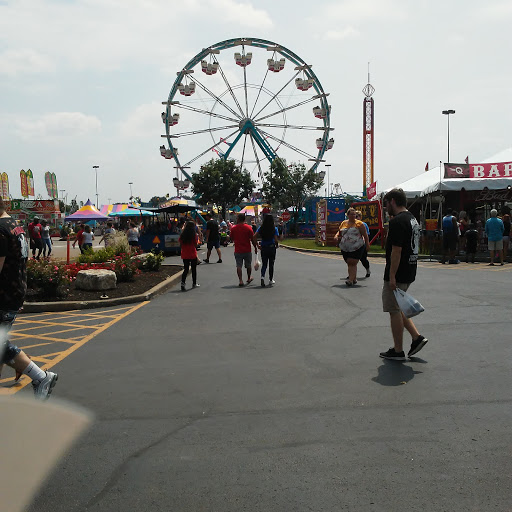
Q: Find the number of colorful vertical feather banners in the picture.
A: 6